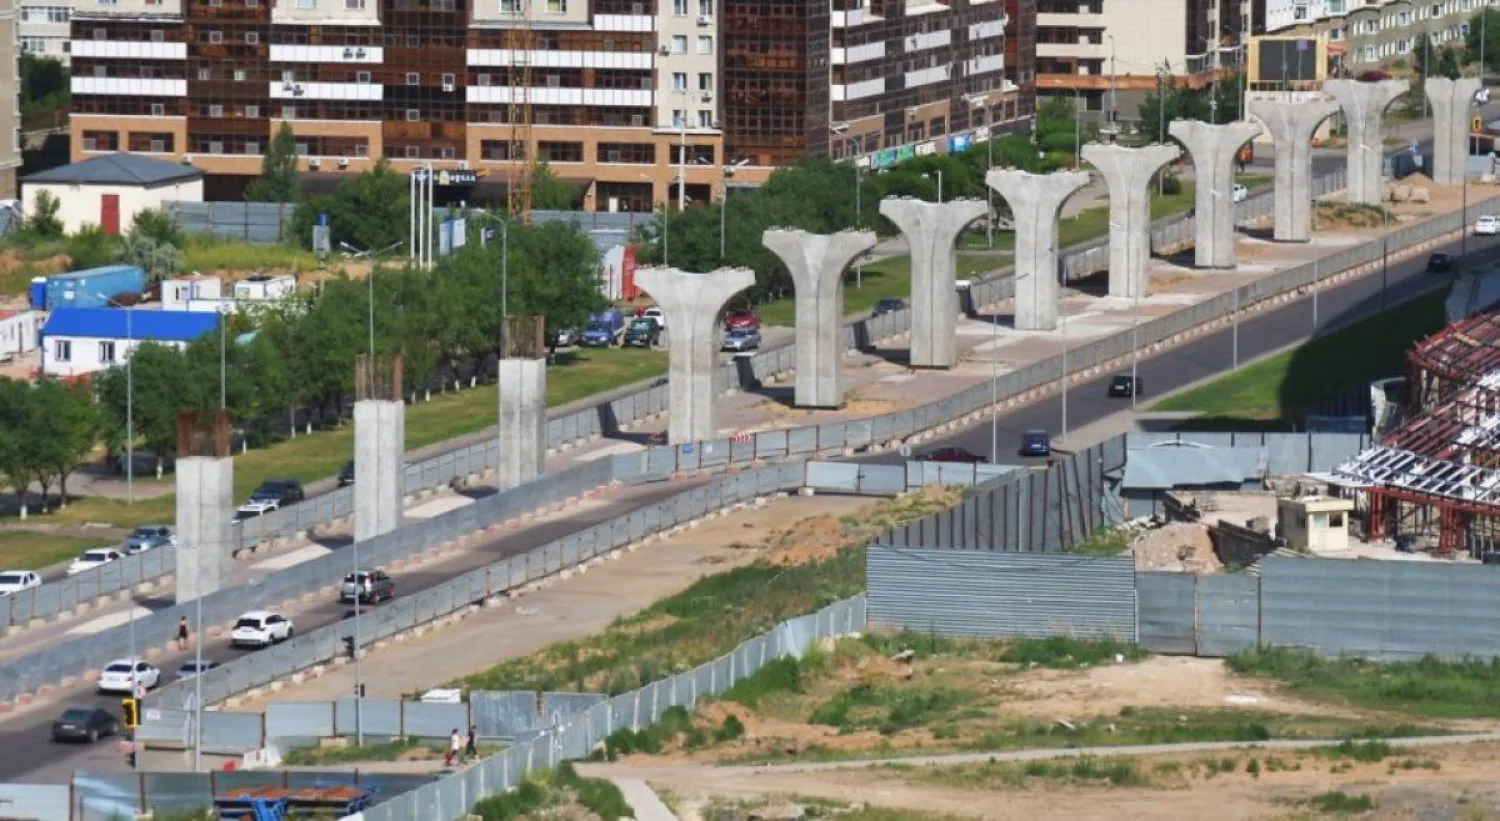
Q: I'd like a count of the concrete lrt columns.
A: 12